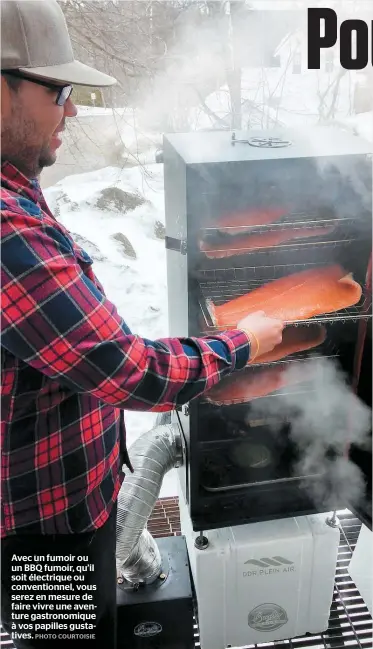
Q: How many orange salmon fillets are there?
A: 5